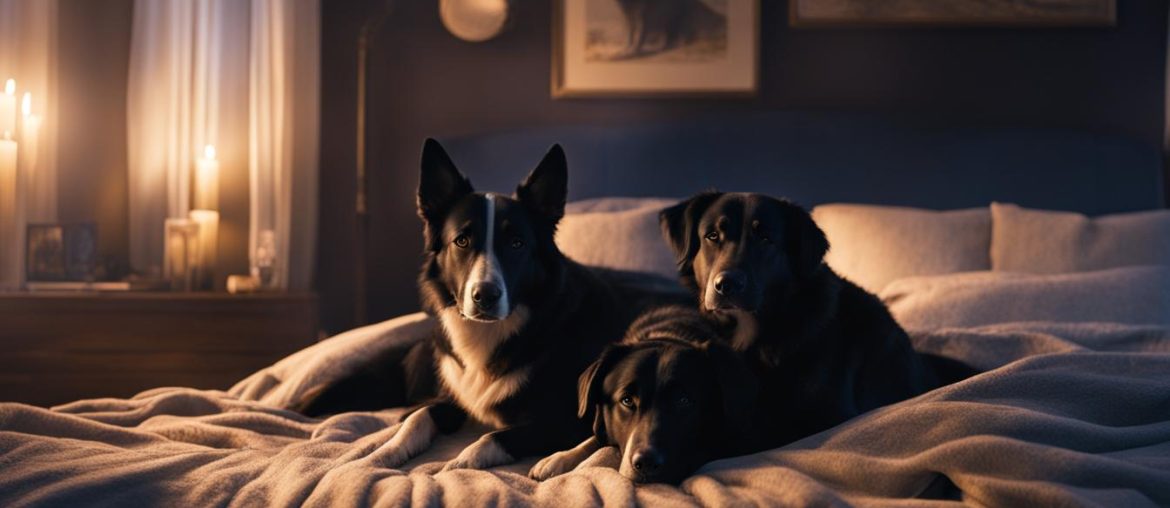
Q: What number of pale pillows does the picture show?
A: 3